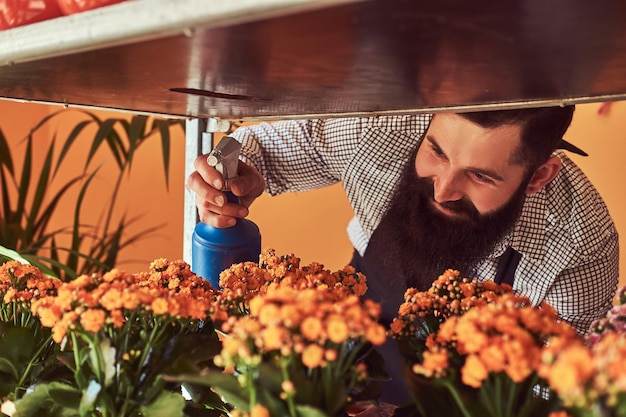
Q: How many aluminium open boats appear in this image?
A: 0